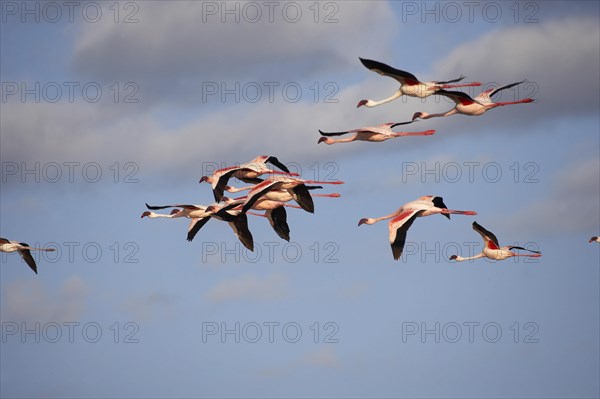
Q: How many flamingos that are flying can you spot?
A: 13